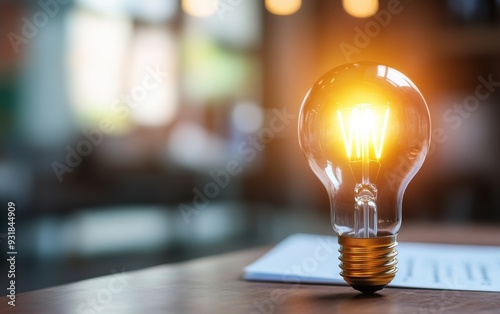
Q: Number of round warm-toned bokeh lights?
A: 3